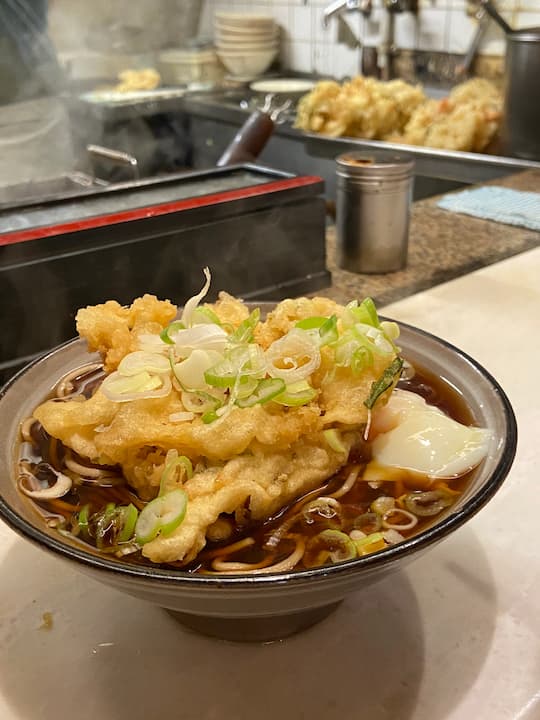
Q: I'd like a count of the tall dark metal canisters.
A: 1